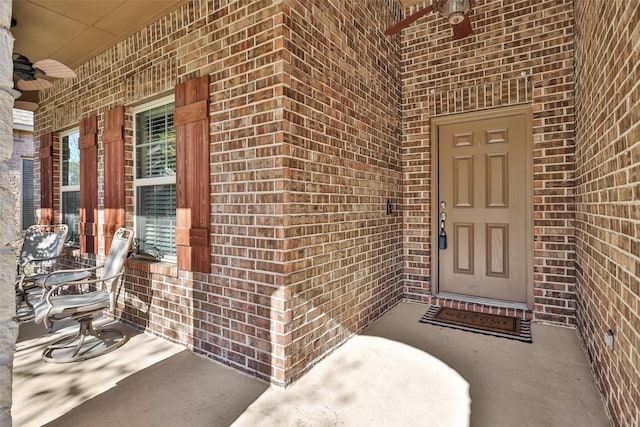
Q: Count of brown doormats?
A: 1